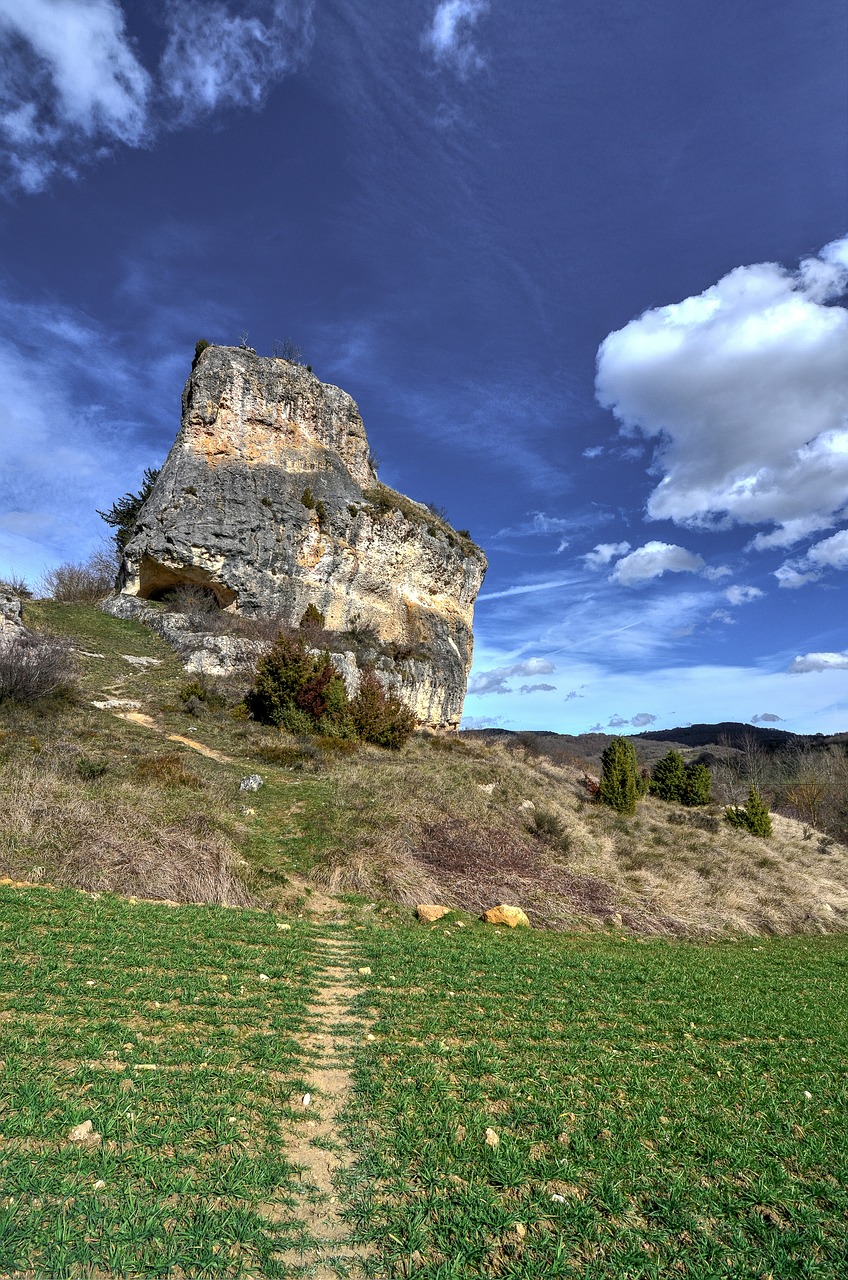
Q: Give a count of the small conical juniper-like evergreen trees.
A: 4